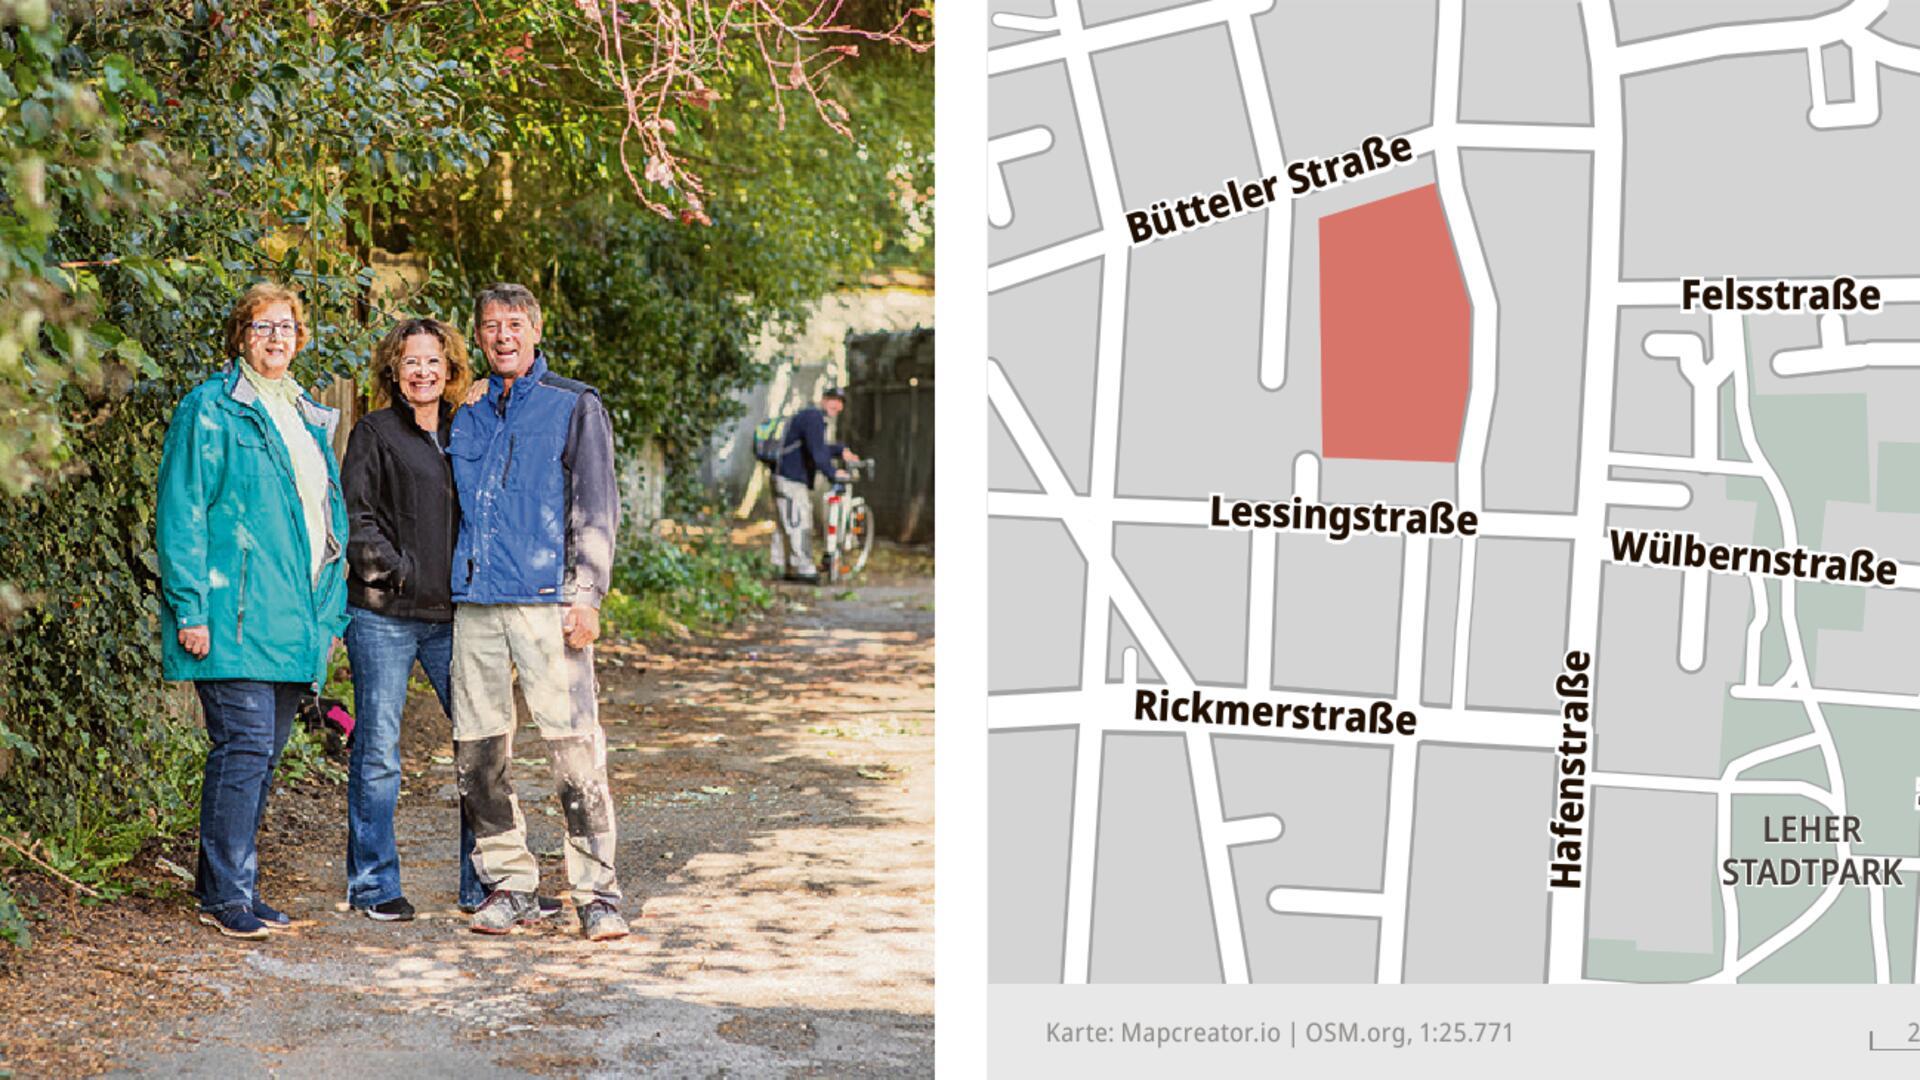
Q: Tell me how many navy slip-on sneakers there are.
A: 2